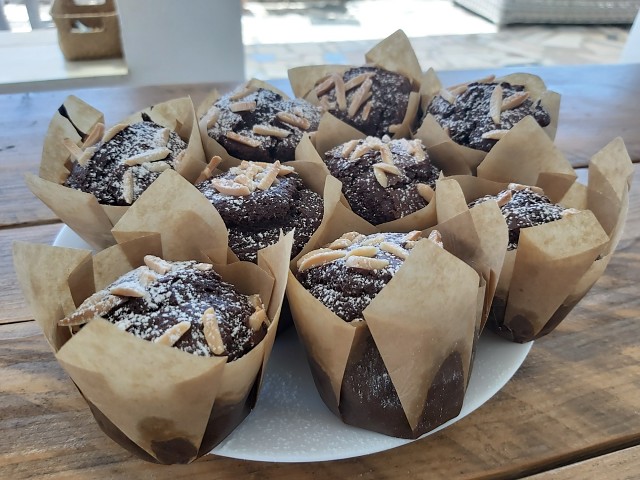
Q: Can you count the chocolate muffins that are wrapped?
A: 9